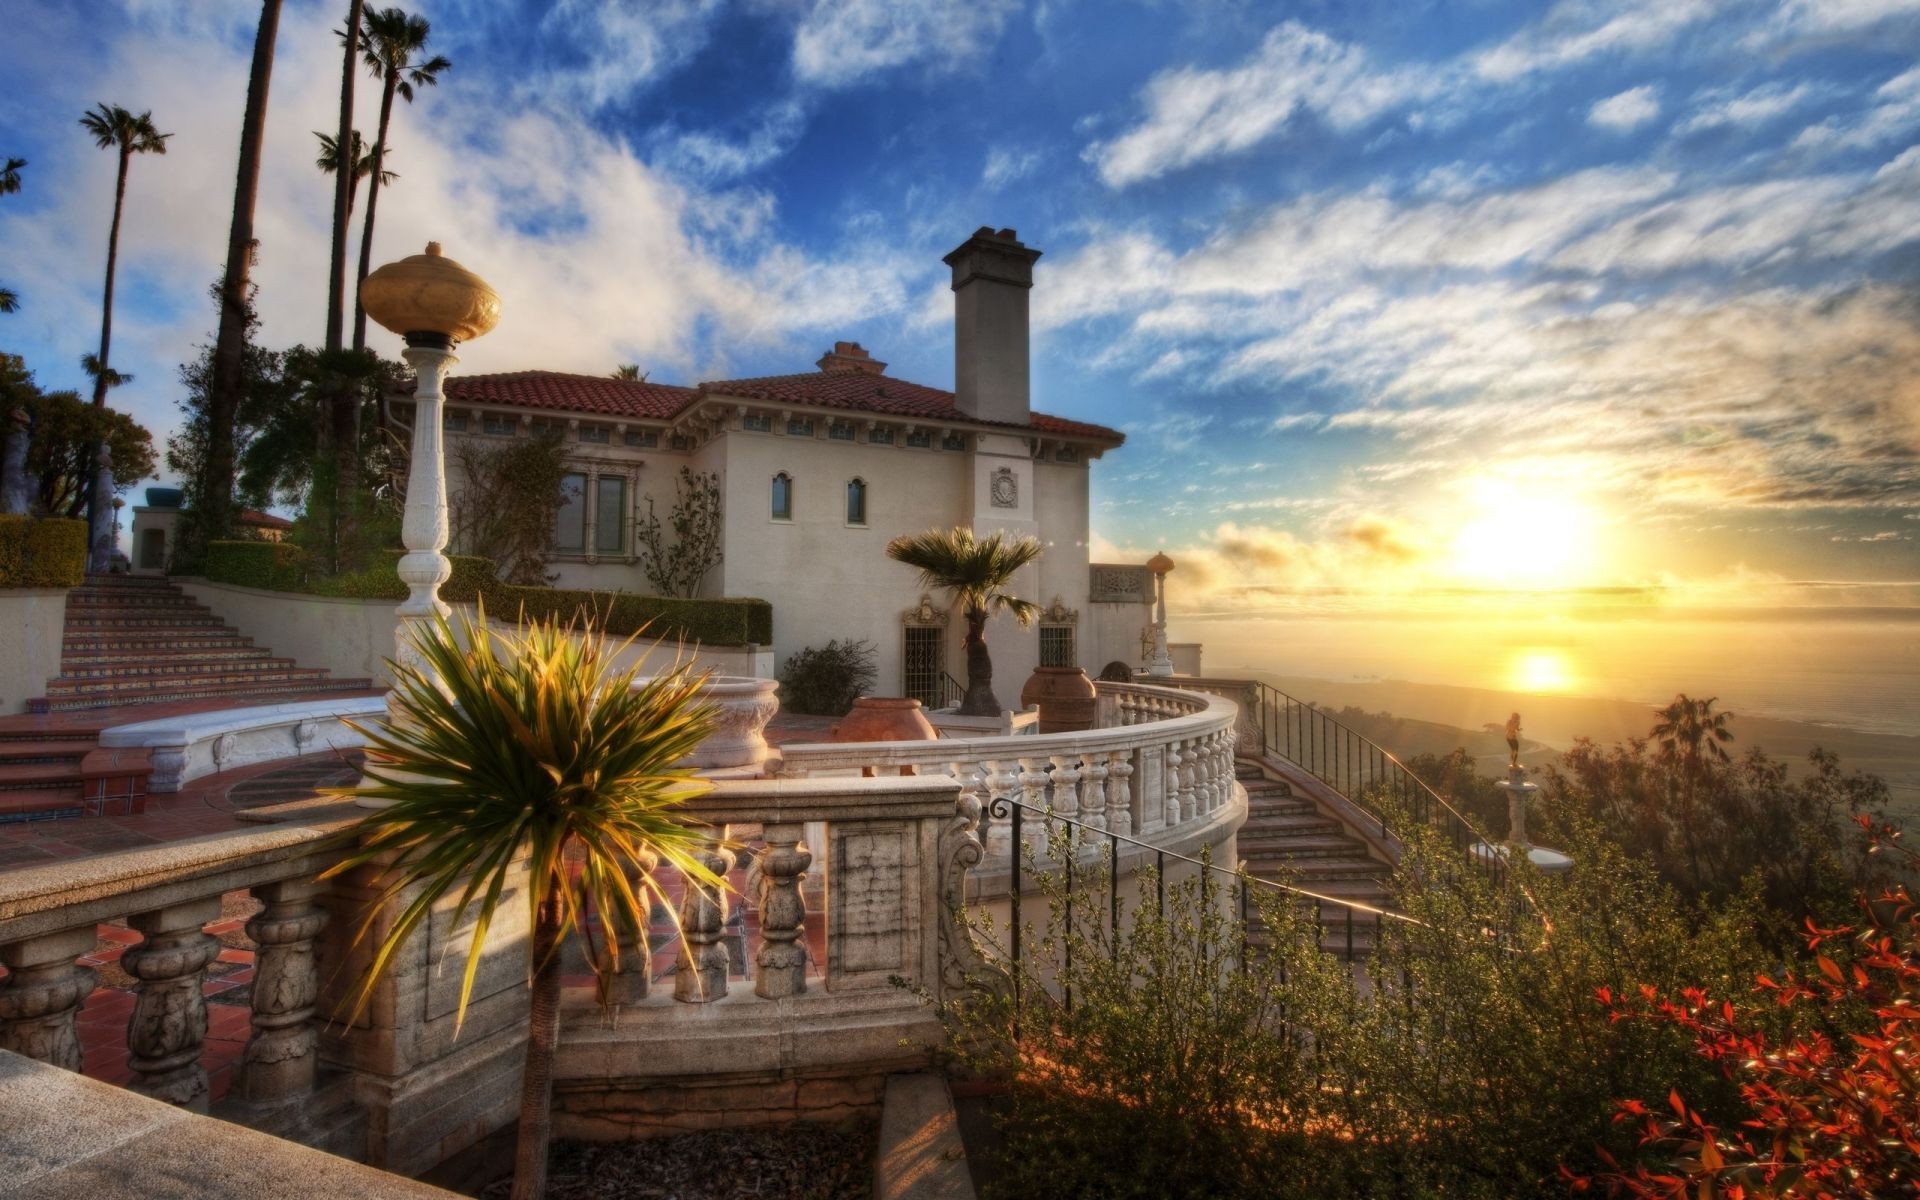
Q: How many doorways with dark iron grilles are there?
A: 2